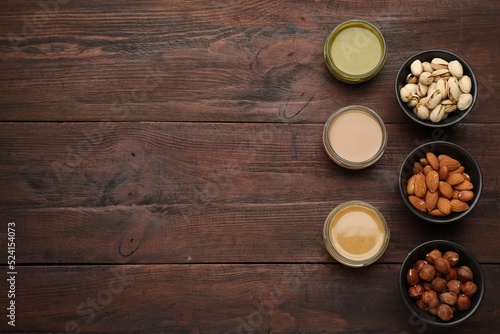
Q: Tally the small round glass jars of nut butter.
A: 3